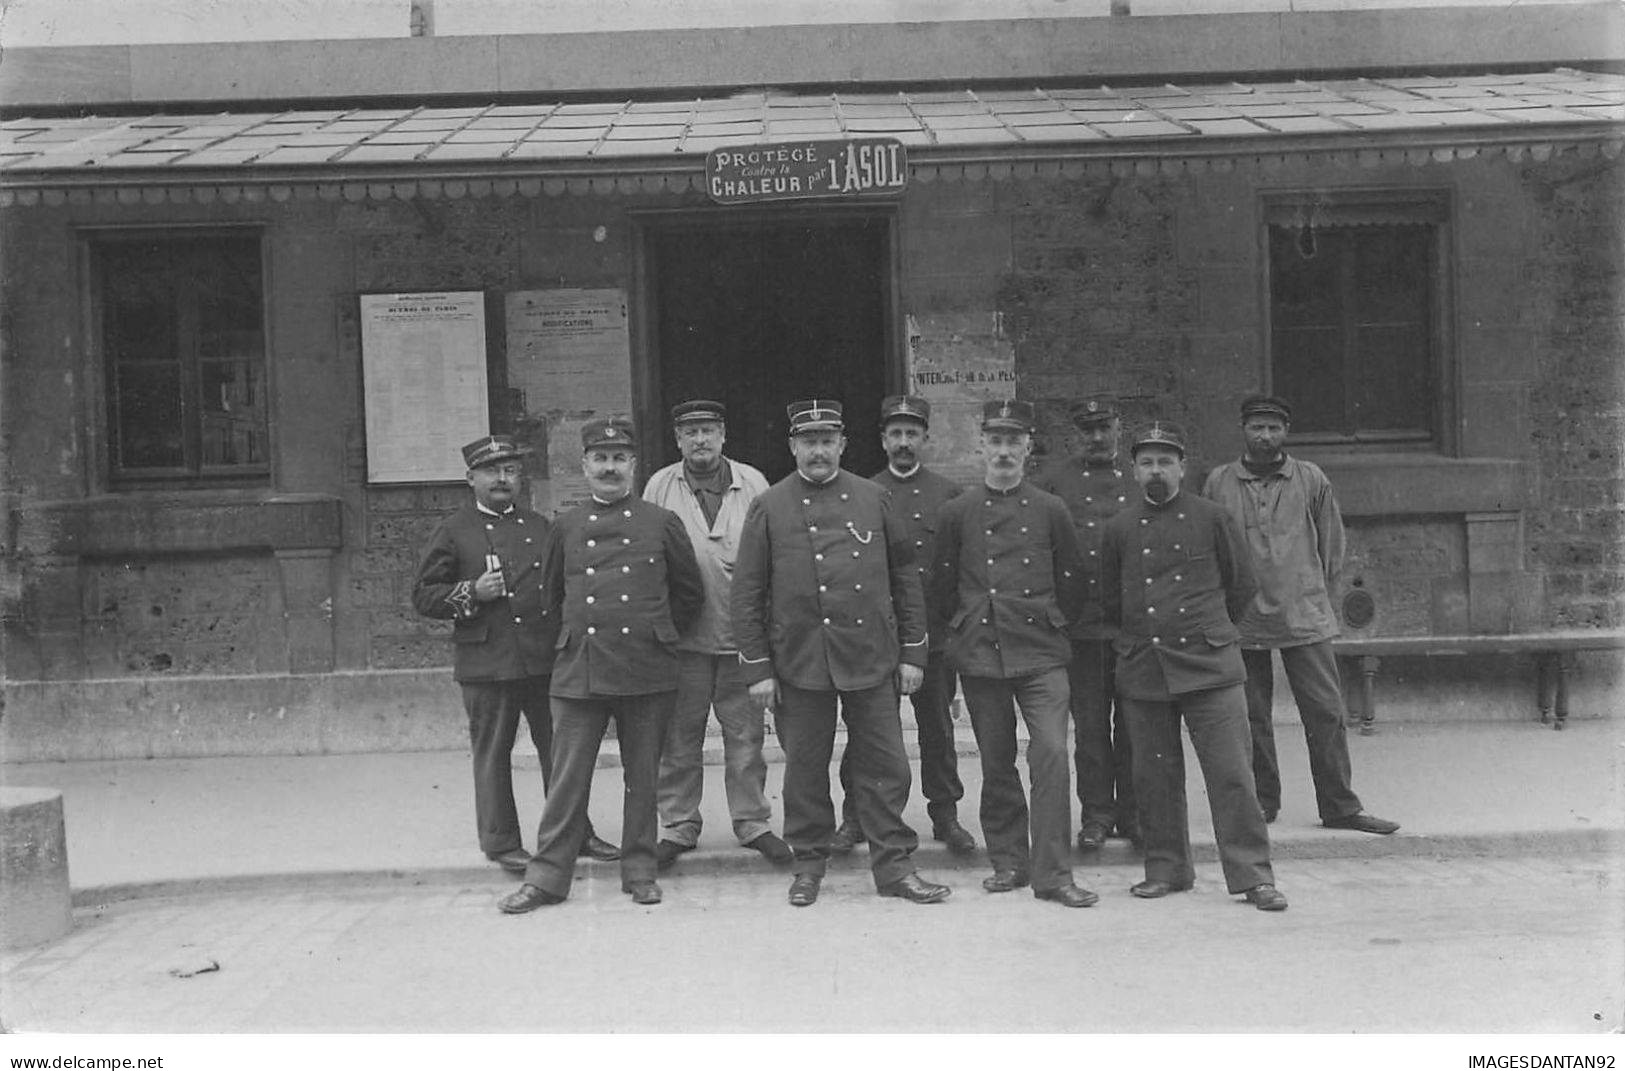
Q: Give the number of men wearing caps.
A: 9